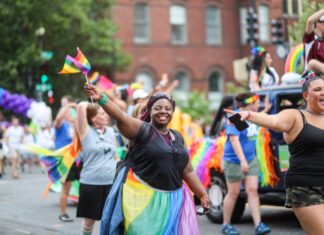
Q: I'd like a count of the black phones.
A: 1